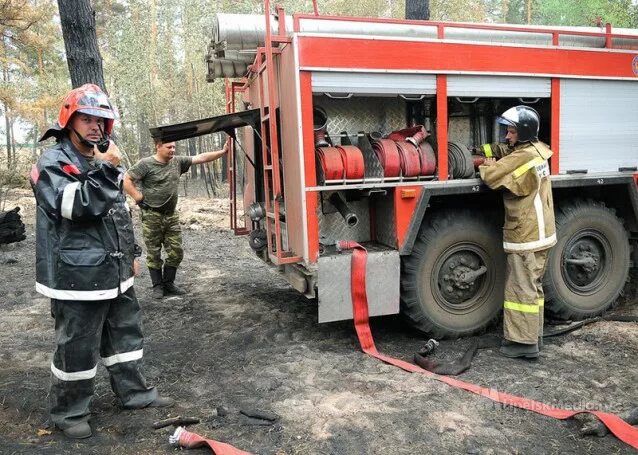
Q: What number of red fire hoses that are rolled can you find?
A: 5